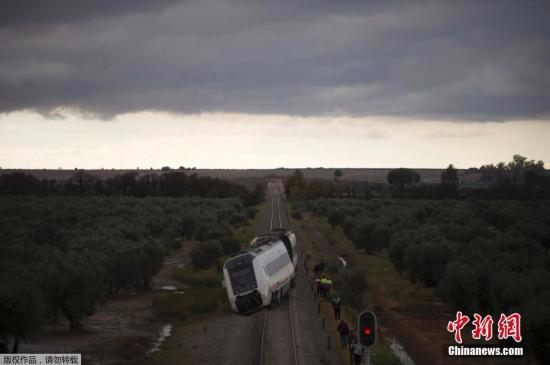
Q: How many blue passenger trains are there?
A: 0